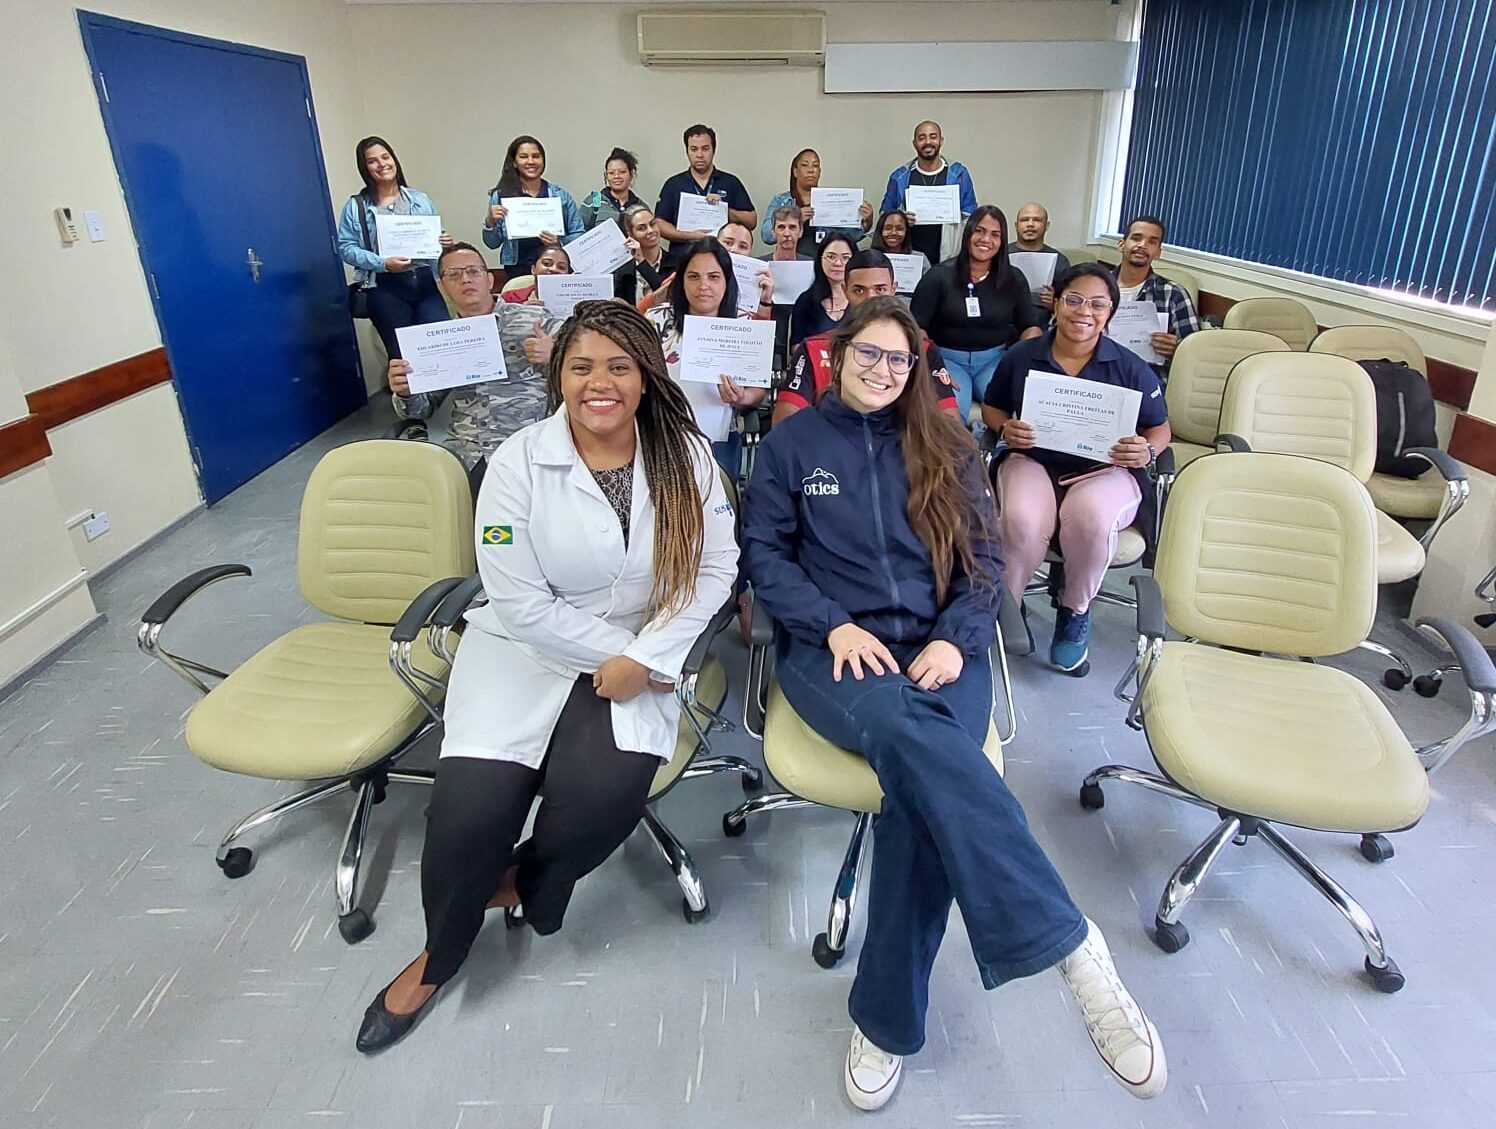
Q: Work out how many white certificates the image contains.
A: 15